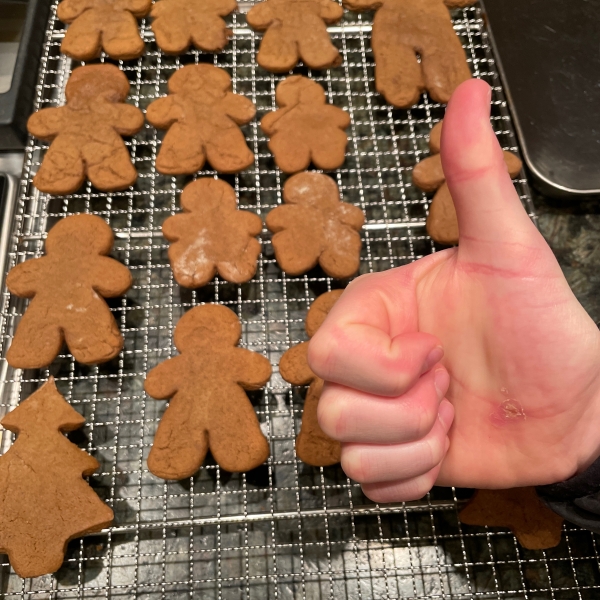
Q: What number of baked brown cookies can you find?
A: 15